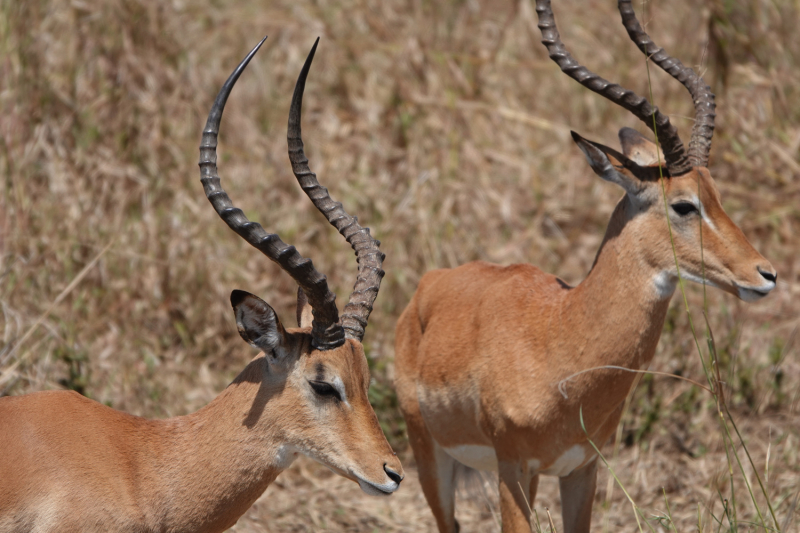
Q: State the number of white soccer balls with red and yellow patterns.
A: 0